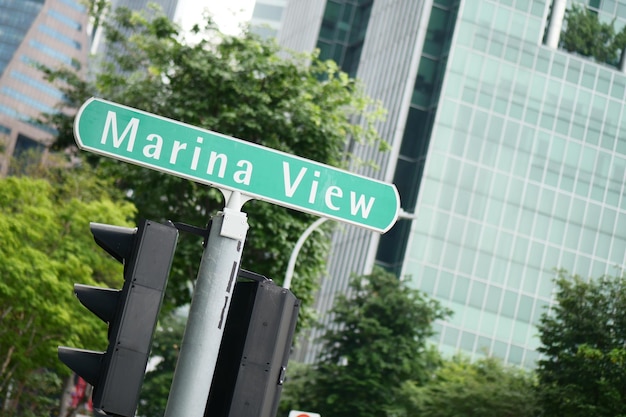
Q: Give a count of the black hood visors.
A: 3